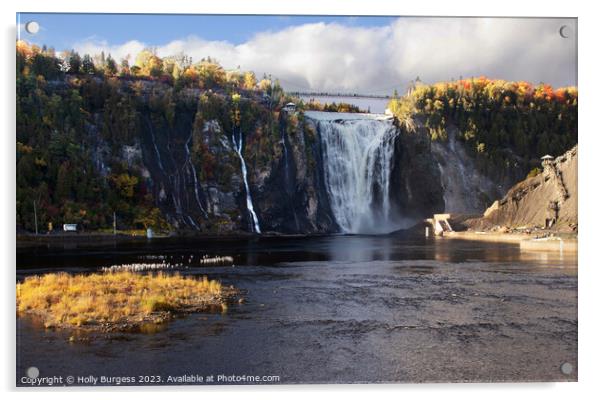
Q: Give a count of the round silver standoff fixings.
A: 4